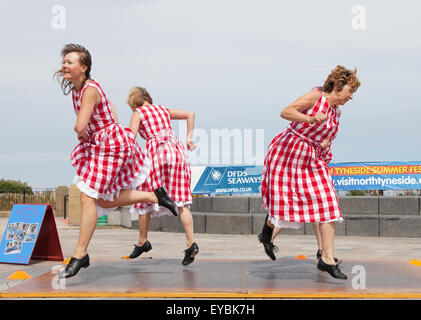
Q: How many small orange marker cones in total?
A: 5